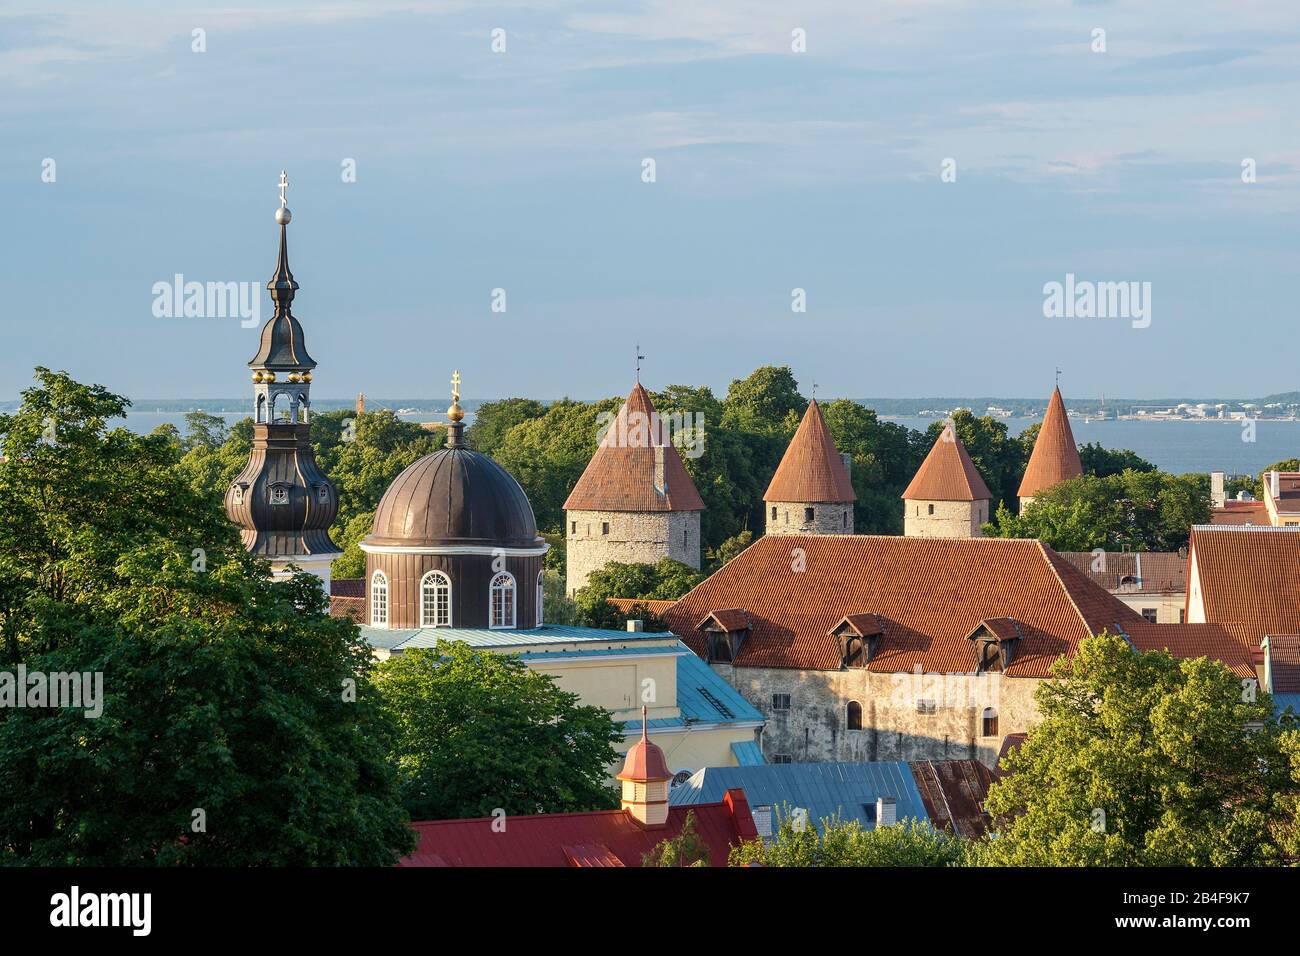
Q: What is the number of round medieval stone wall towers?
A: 4